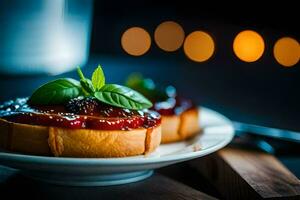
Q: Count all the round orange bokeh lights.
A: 5